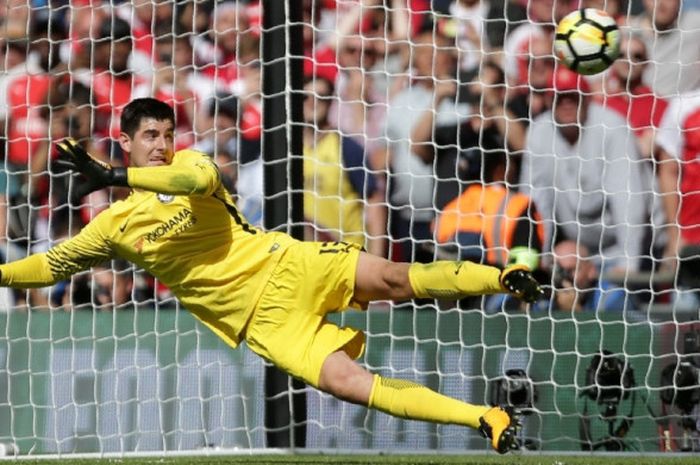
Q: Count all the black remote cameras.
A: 3